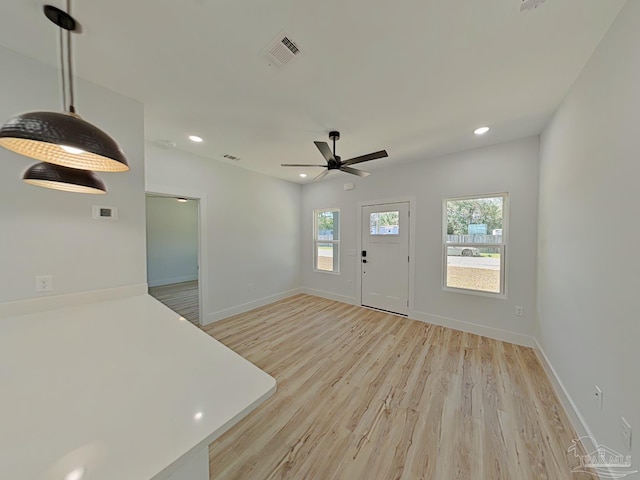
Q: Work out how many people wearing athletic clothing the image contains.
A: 0